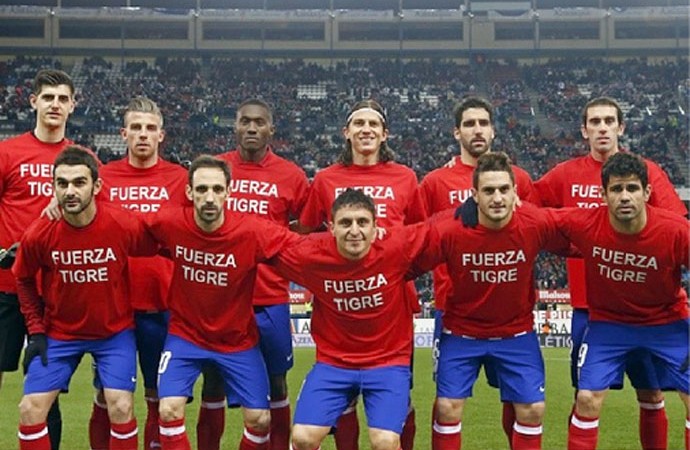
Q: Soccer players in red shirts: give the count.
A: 11